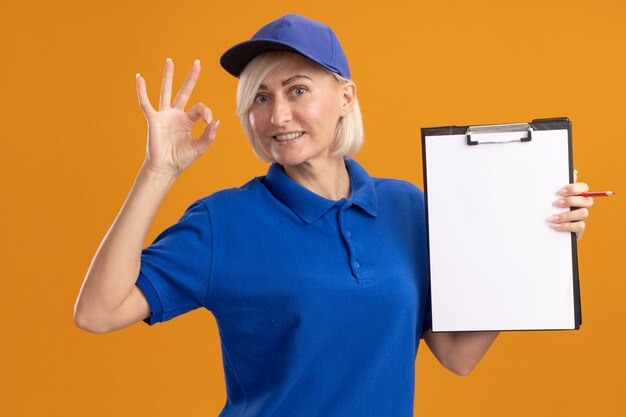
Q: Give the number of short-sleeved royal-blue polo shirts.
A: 1